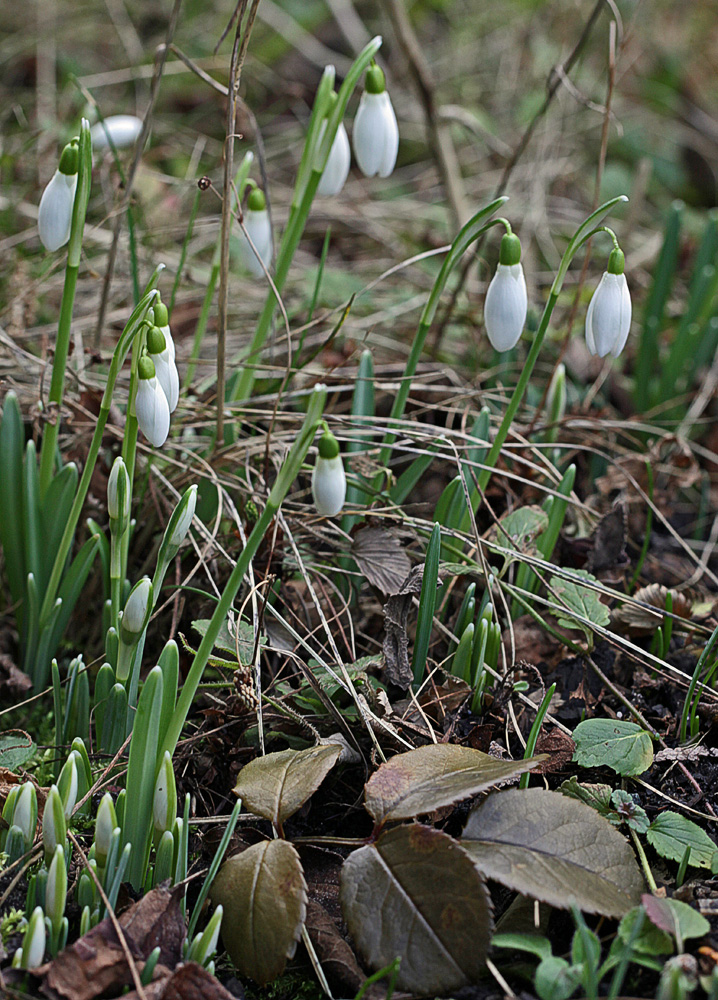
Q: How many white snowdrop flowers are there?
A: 11